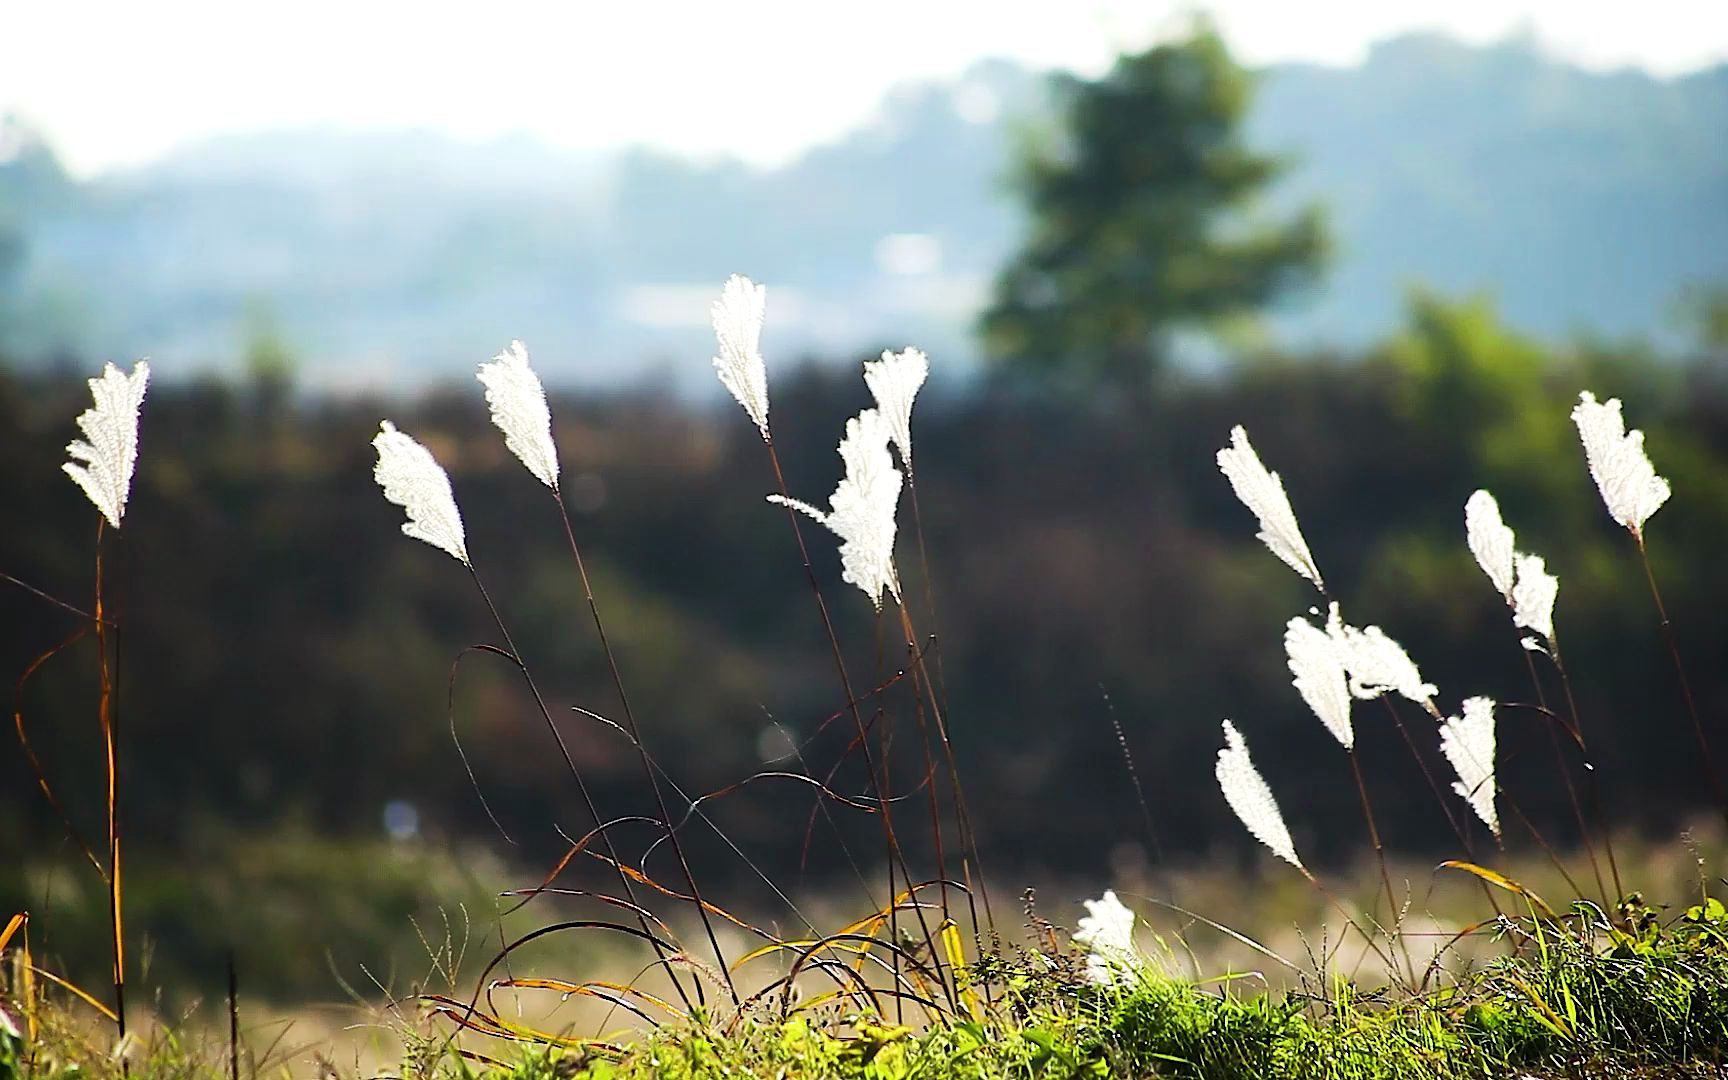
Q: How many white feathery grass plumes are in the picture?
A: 15